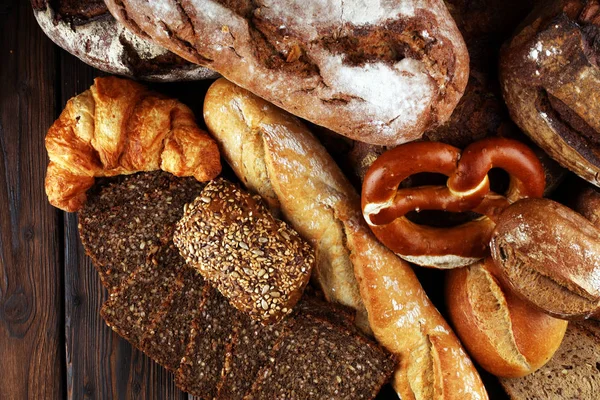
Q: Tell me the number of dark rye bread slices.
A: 6